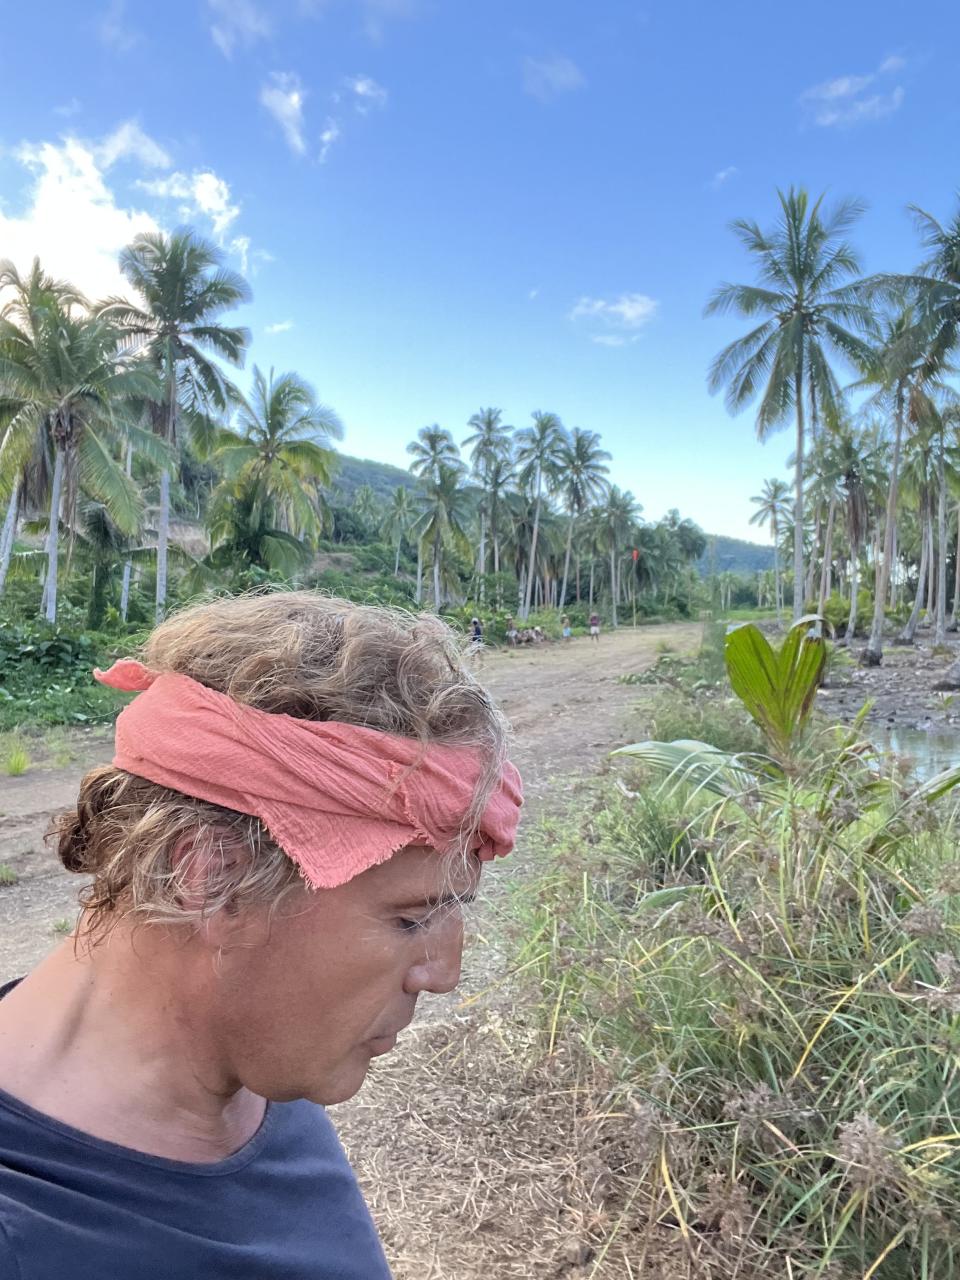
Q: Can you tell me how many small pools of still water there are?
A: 1